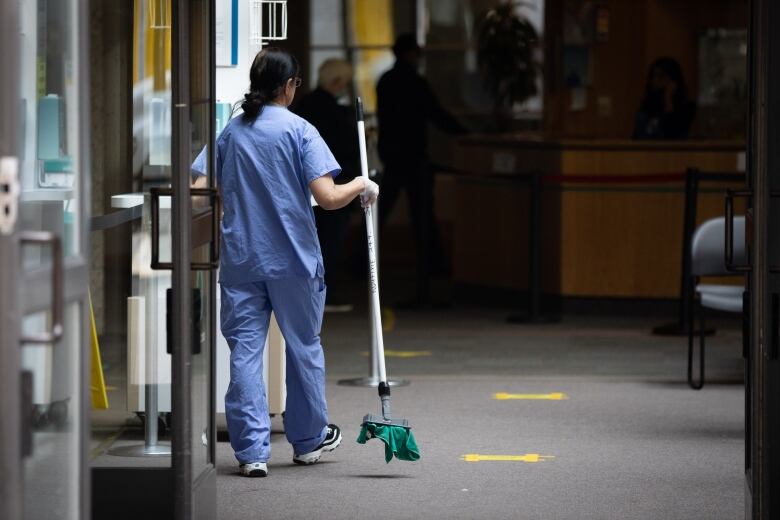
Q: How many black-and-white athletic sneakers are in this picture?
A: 2